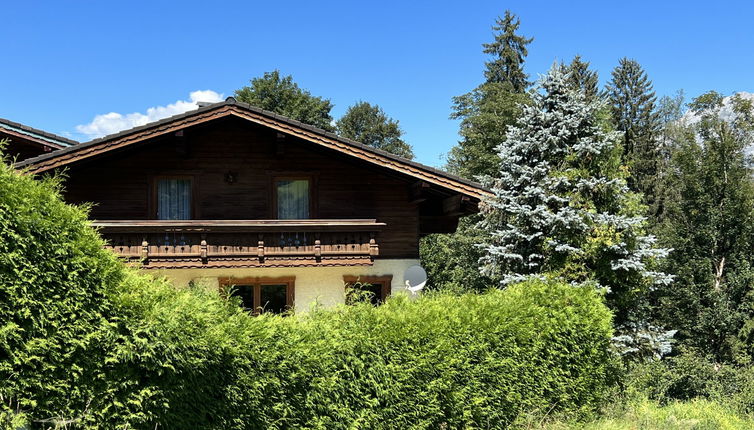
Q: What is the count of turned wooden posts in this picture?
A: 5